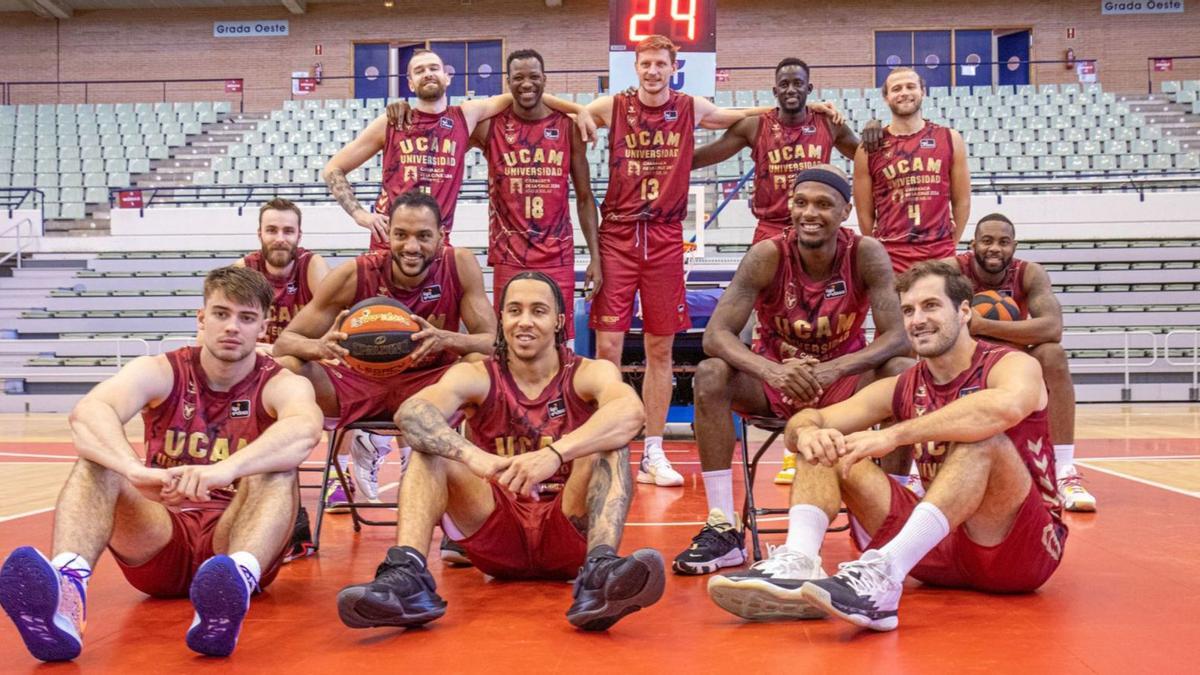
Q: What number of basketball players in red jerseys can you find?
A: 12